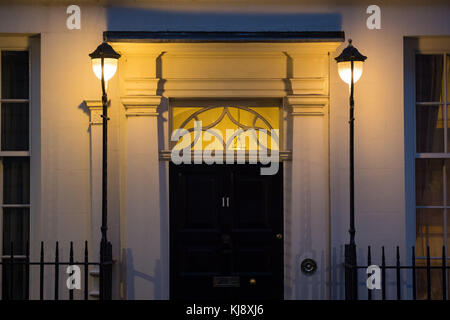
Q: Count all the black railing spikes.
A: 12